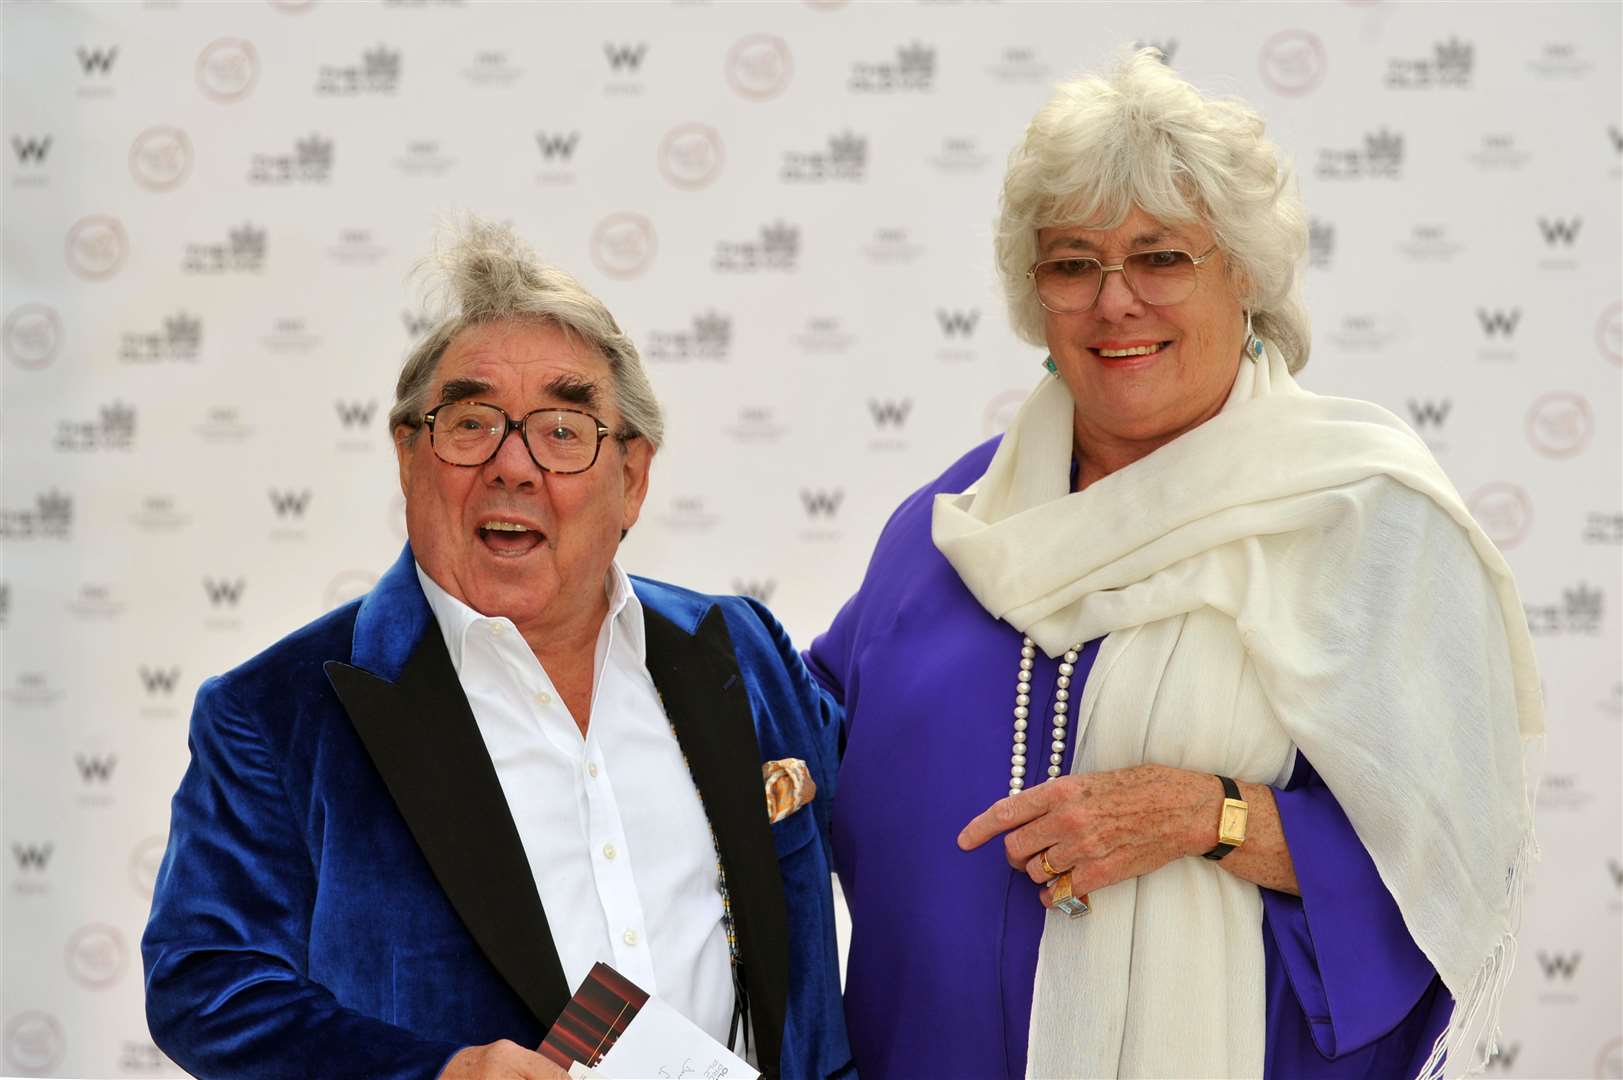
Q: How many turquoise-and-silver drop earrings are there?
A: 2